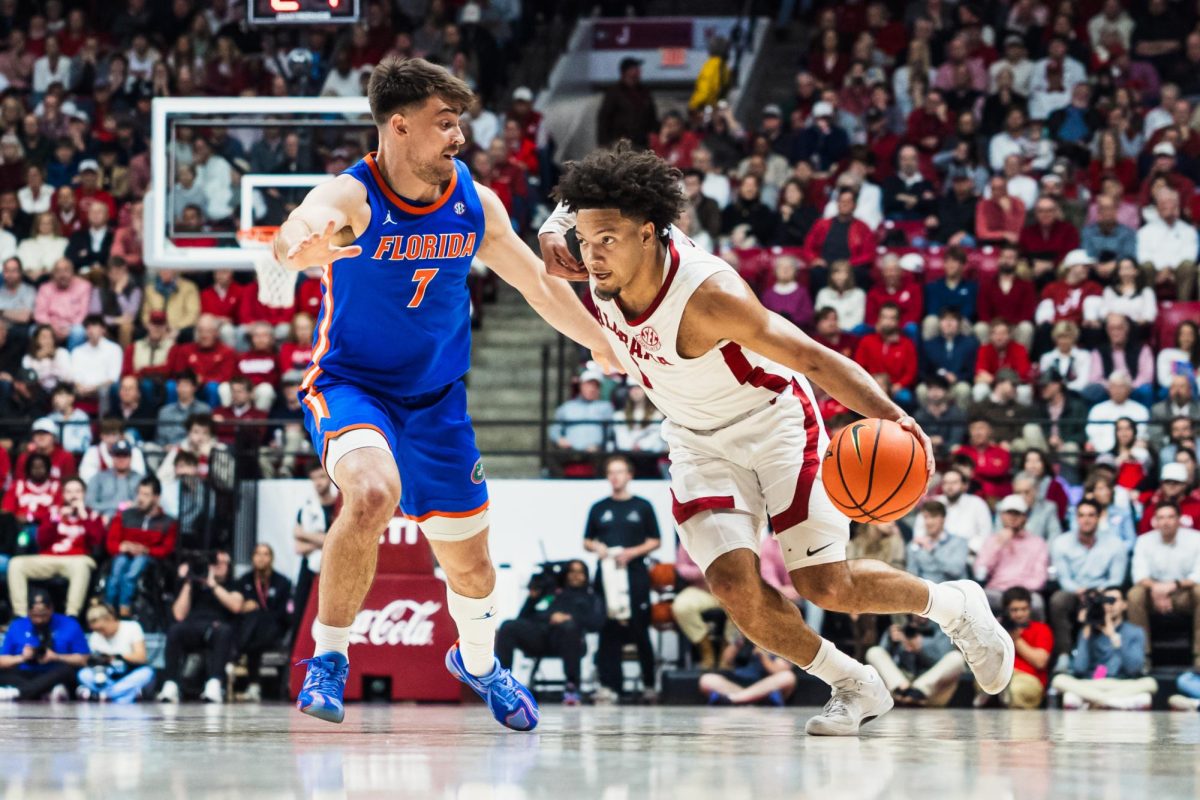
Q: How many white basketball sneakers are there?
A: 2